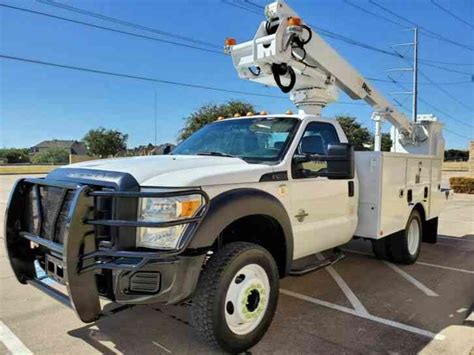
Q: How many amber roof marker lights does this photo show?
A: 5